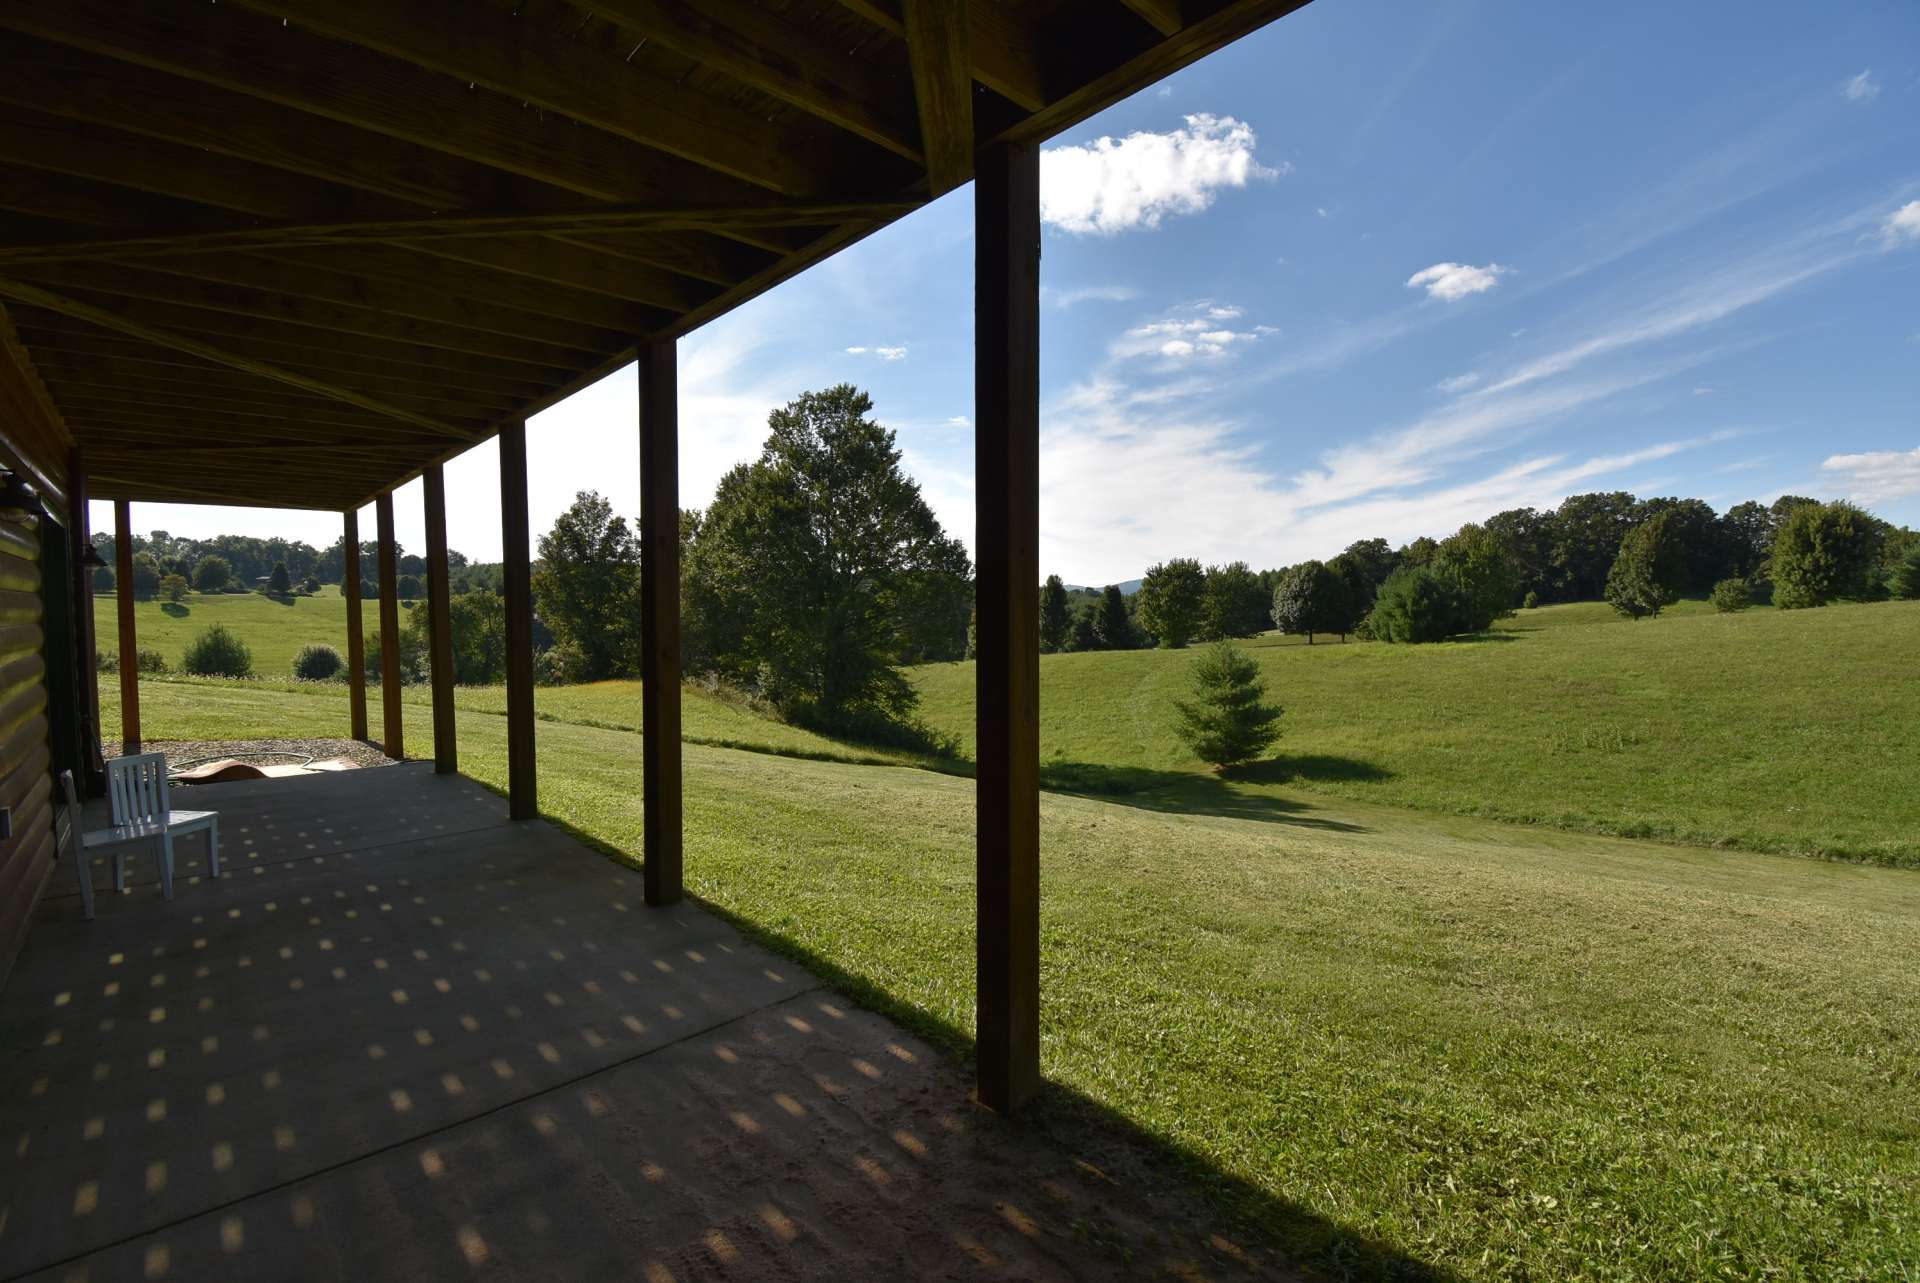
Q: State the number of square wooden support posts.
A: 7